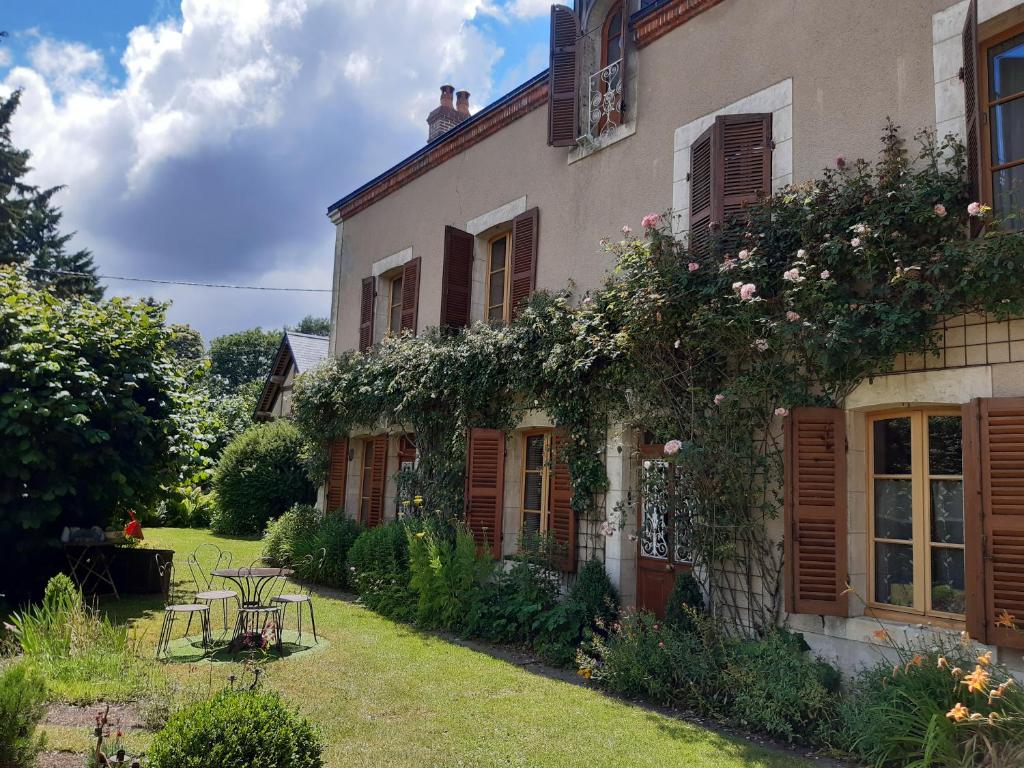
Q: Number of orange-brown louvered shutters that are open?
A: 6